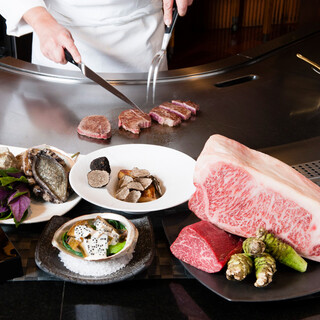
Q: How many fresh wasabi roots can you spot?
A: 4